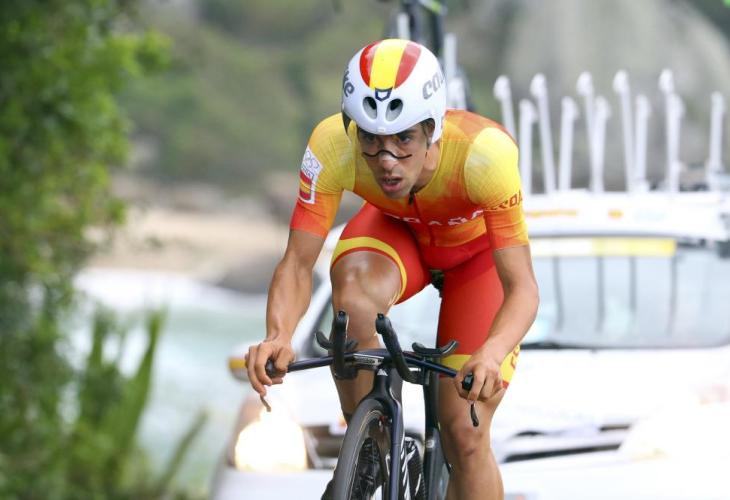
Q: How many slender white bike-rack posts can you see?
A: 11